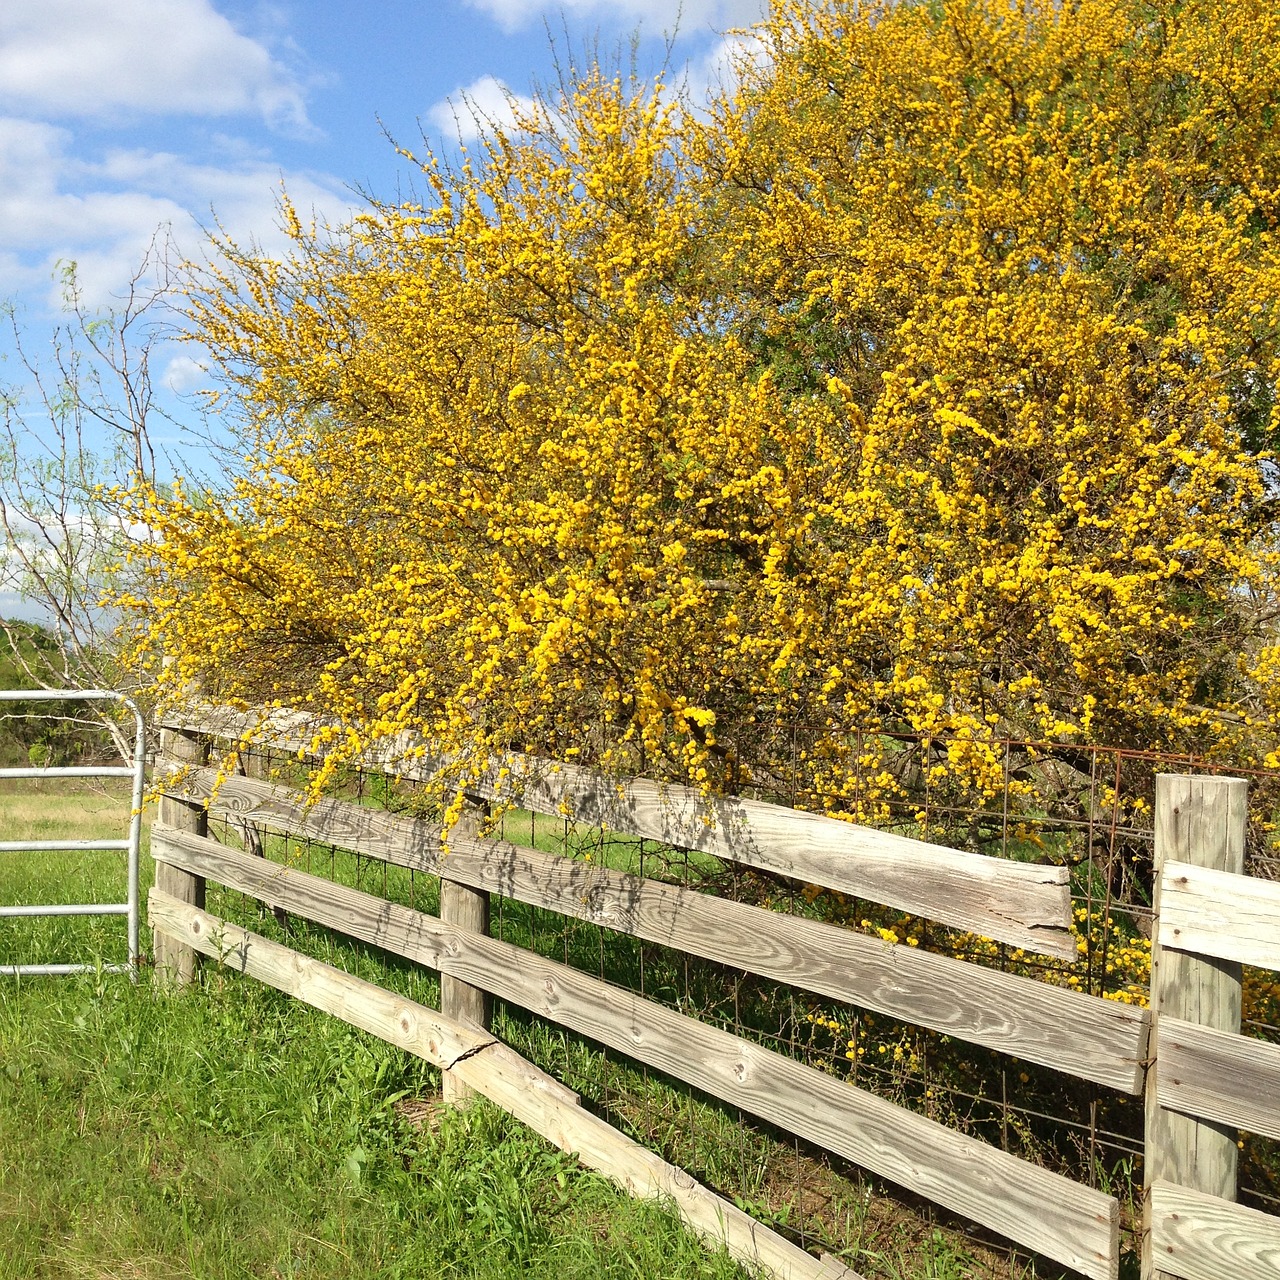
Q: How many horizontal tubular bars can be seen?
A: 5